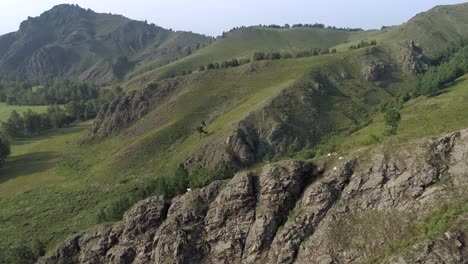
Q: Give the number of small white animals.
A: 4